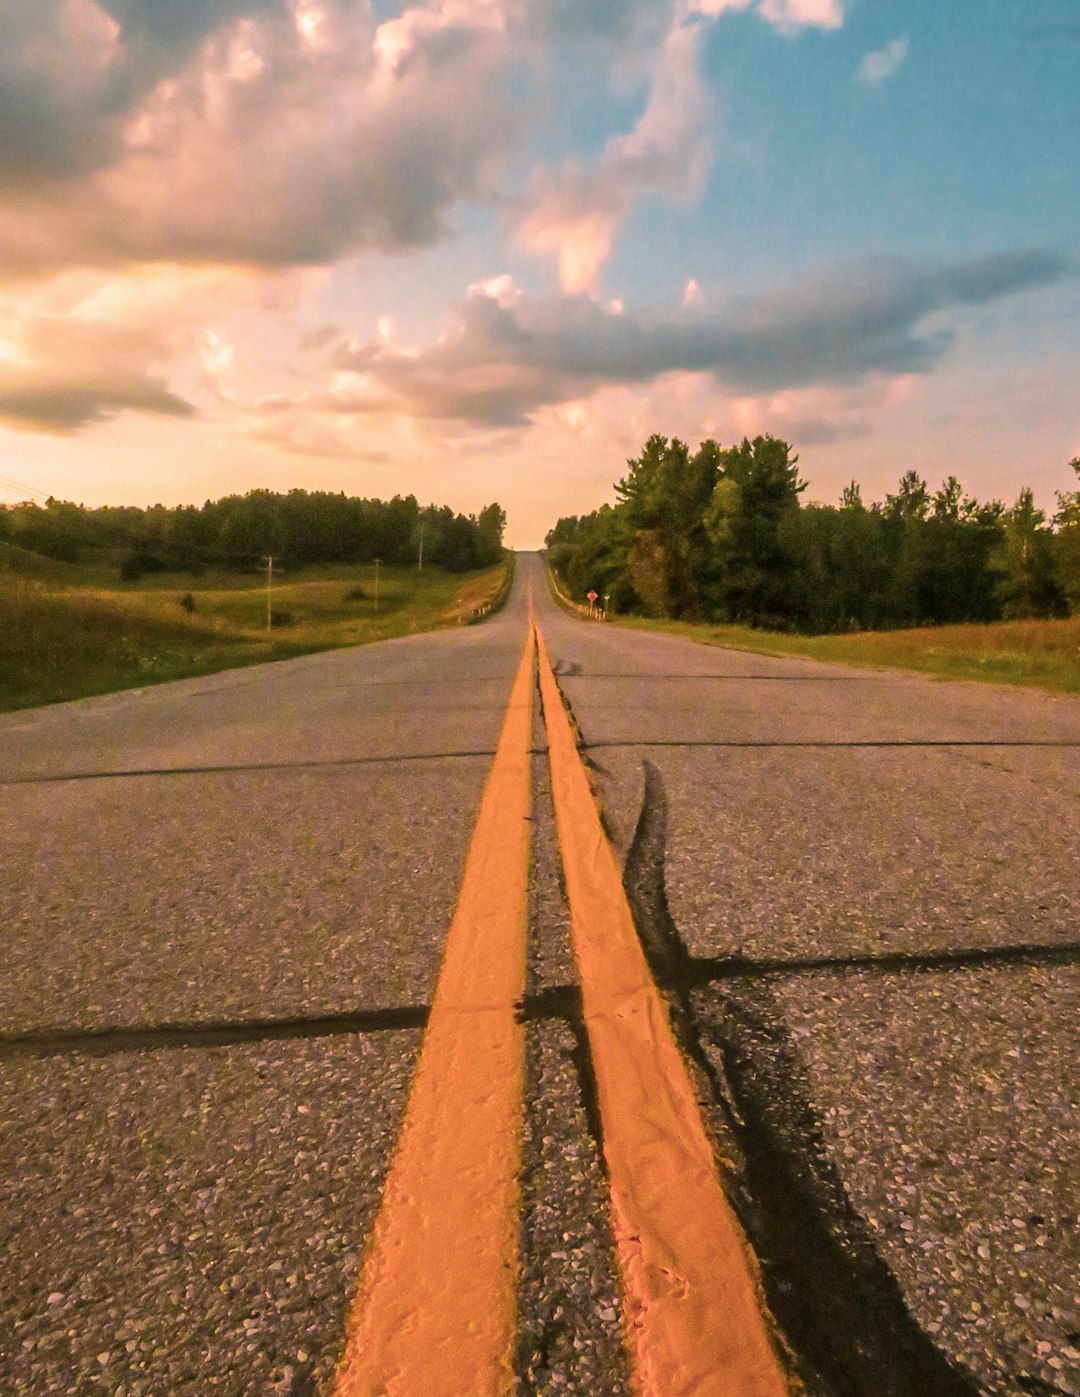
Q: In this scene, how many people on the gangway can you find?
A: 0